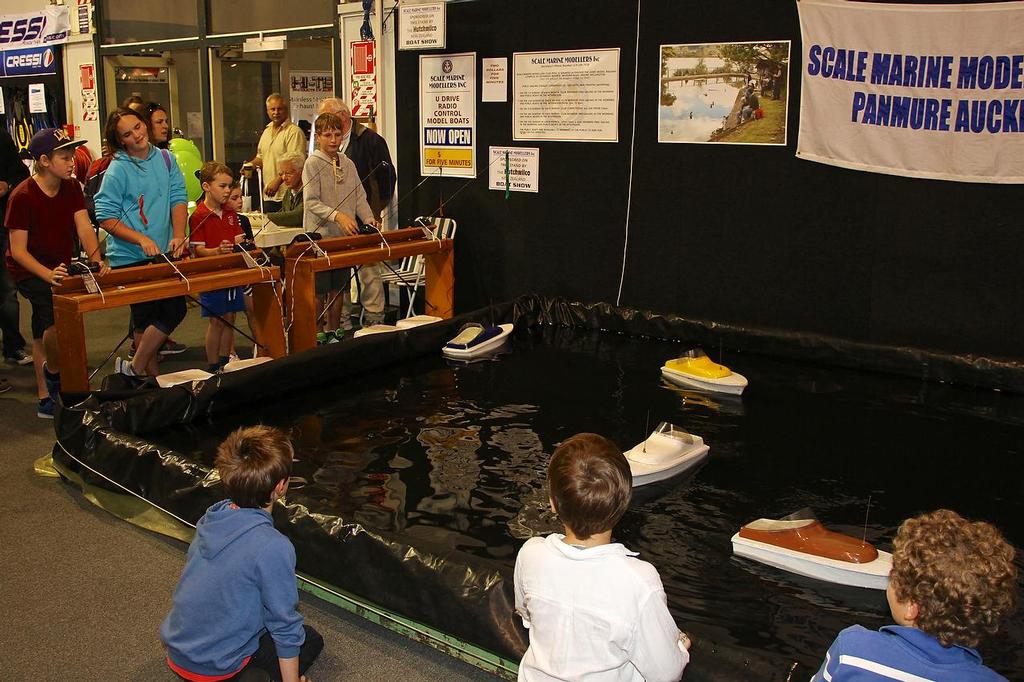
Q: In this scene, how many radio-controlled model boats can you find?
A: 4